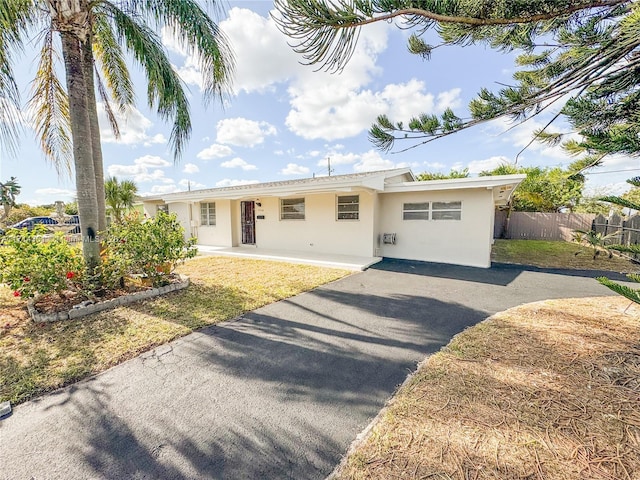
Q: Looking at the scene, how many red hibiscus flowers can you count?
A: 3